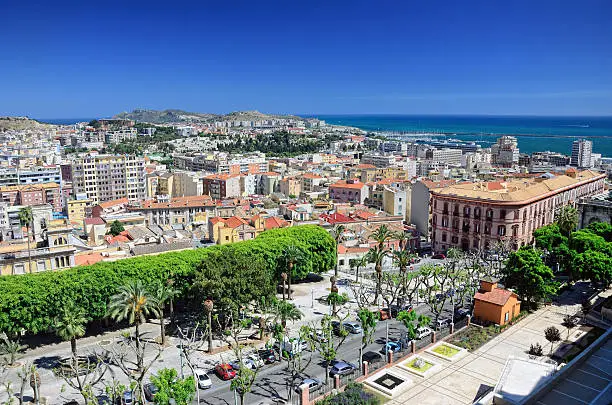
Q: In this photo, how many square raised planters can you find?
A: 3